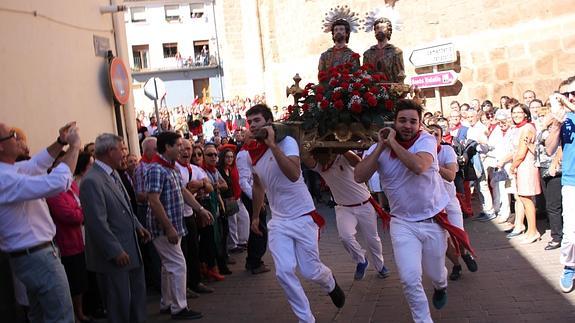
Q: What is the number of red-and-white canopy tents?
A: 0